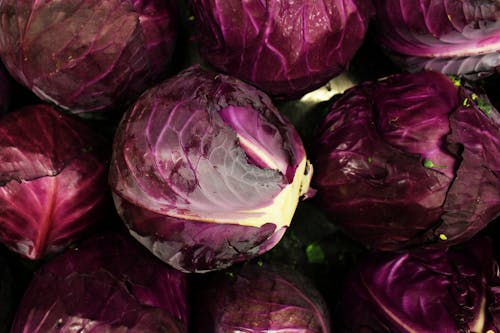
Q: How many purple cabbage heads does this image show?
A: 9